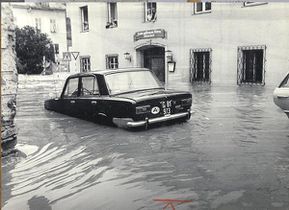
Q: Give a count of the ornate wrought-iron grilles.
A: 2